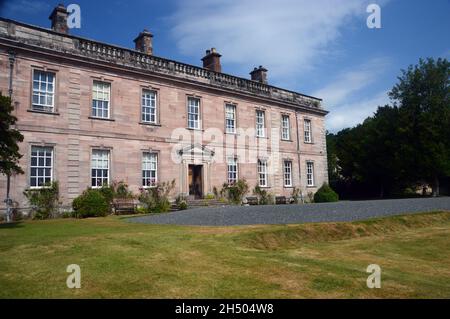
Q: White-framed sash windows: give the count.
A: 15